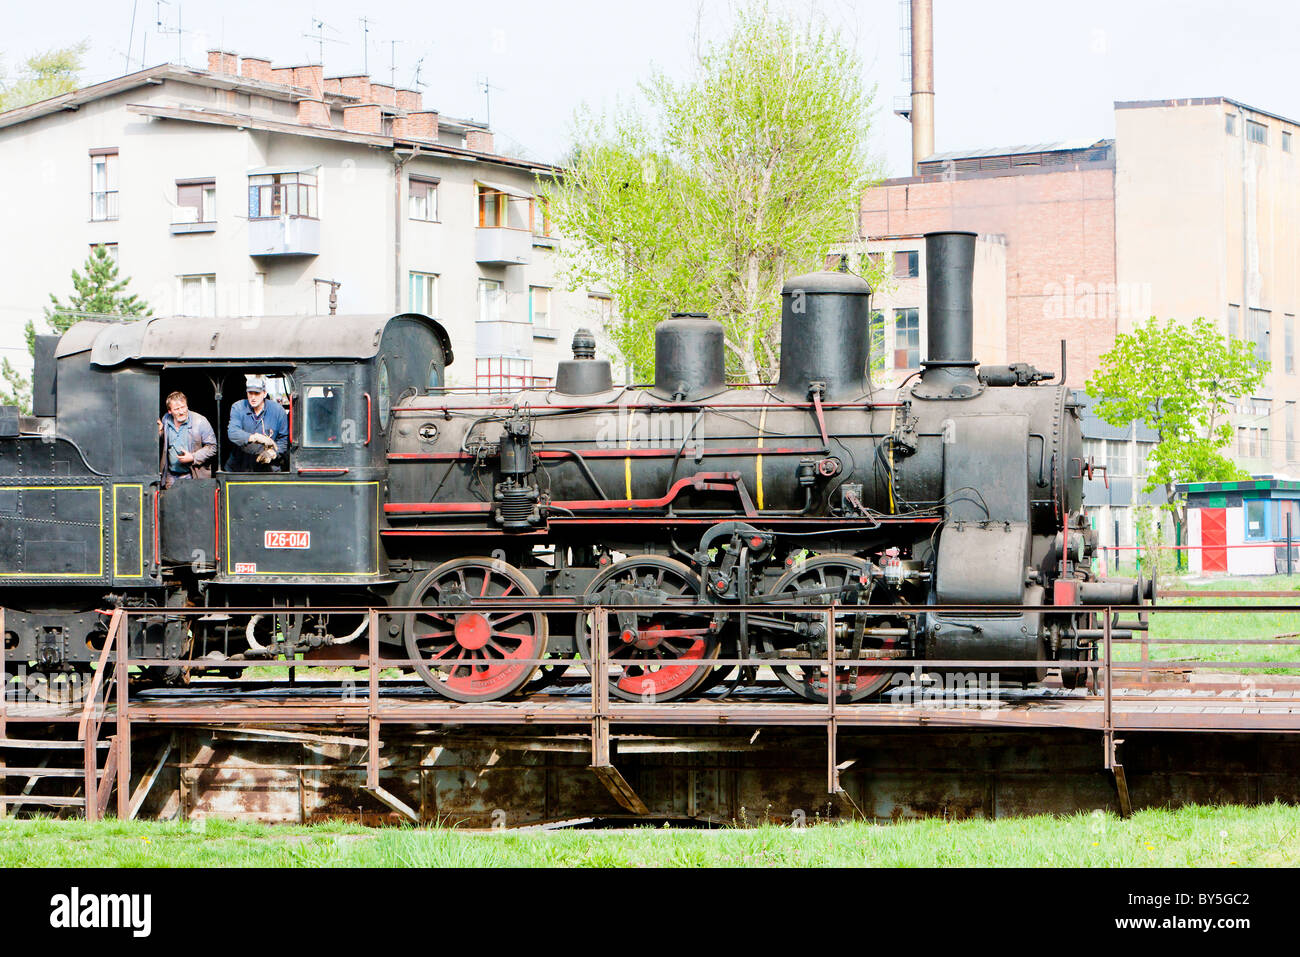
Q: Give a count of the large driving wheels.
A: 3